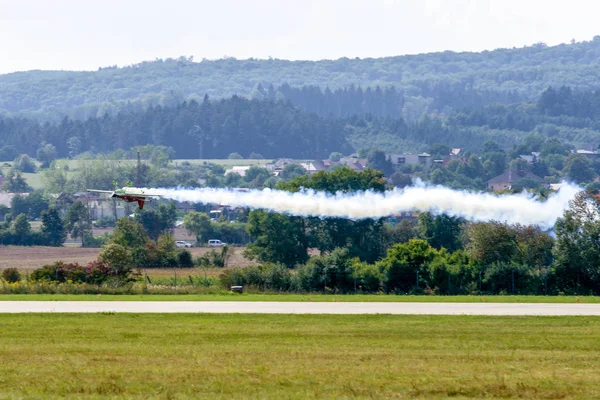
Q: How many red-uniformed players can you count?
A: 0